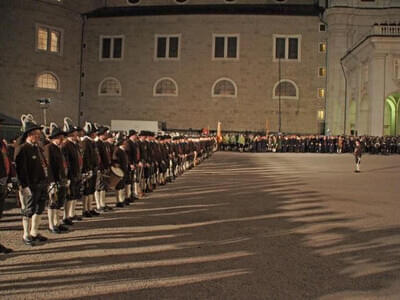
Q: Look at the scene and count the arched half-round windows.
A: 5